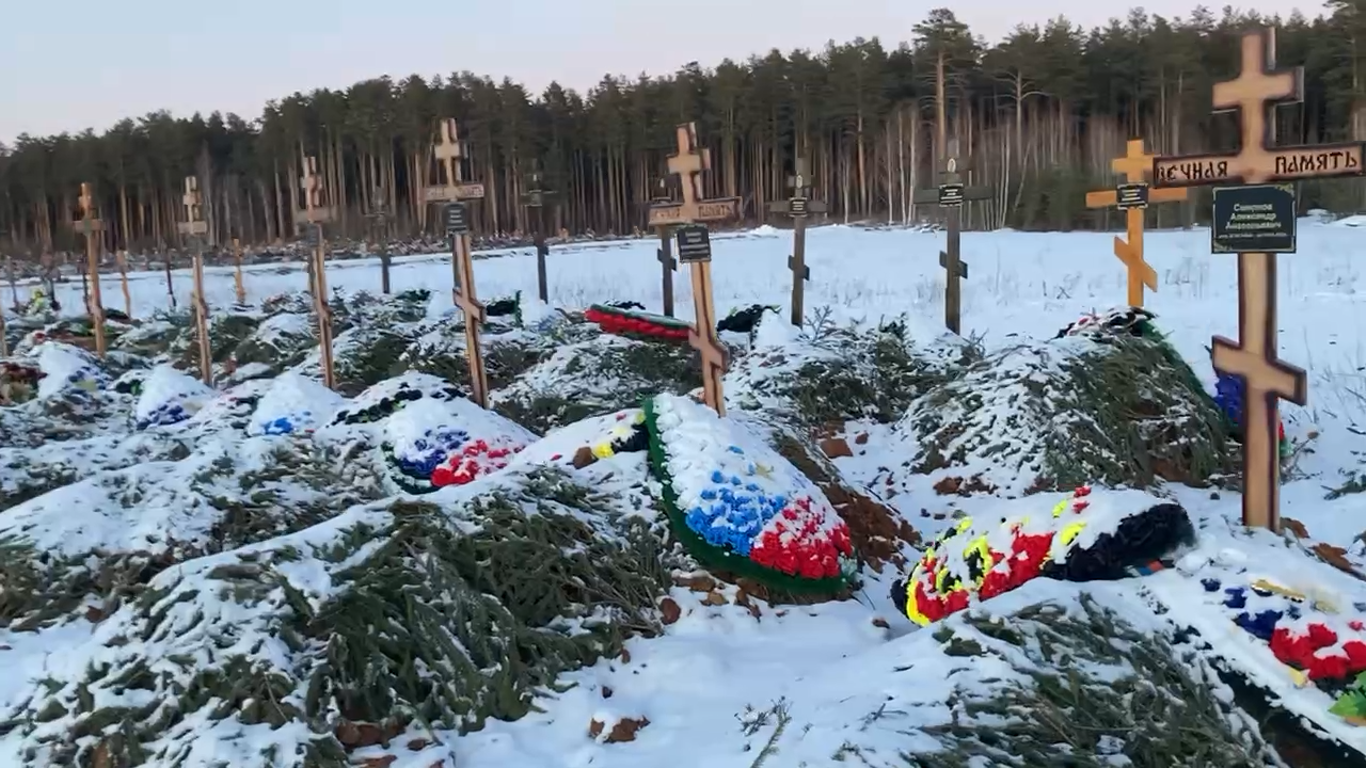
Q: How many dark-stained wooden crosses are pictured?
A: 5